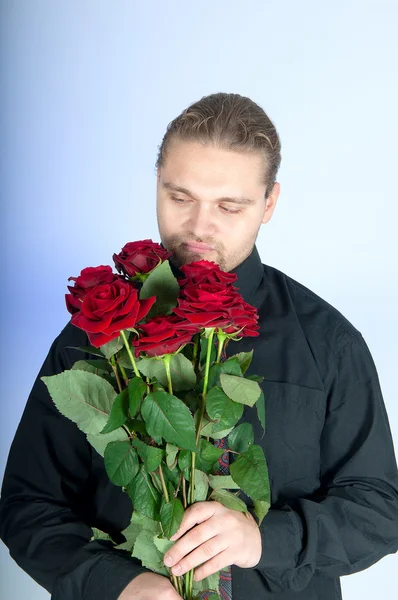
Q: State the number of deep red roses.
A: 7